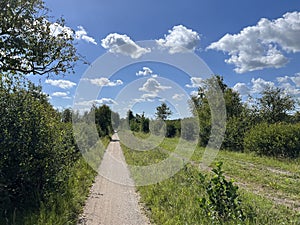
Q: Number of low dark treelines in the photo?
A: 1